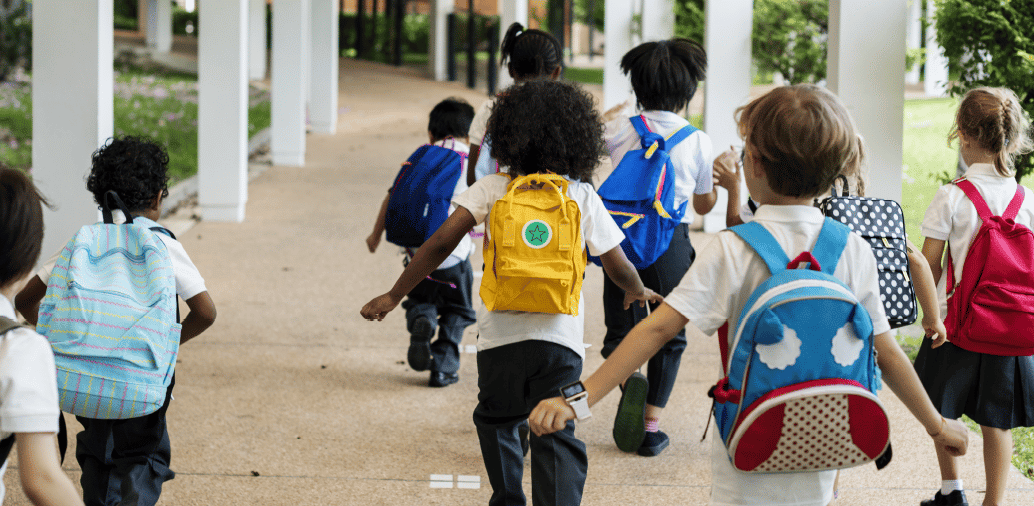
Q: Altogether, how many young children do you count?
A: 9